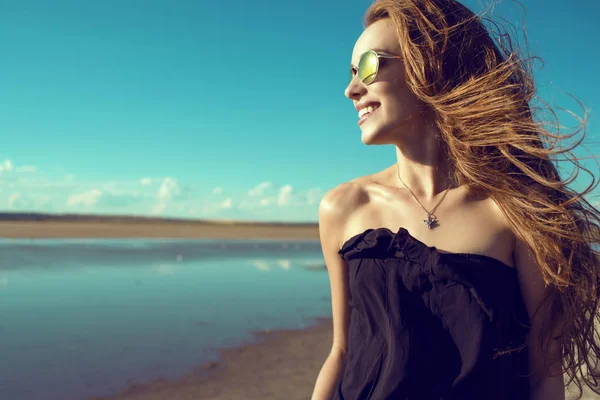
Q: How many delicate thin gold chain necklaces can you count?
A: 1